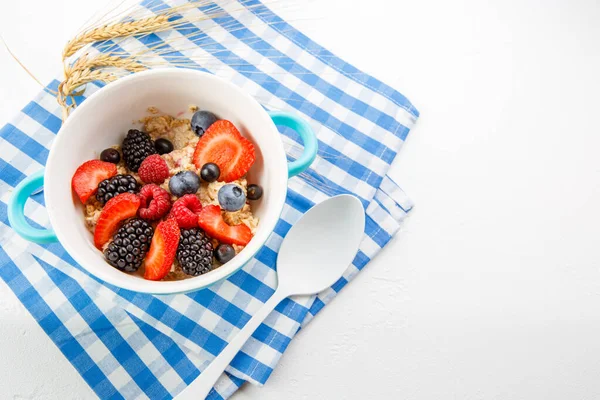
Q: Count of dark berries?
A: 12